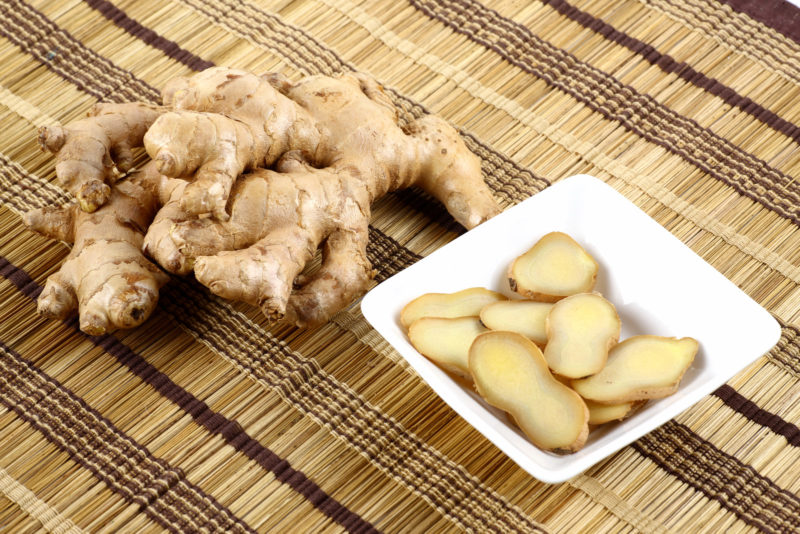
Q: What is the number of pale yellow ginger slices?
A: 8